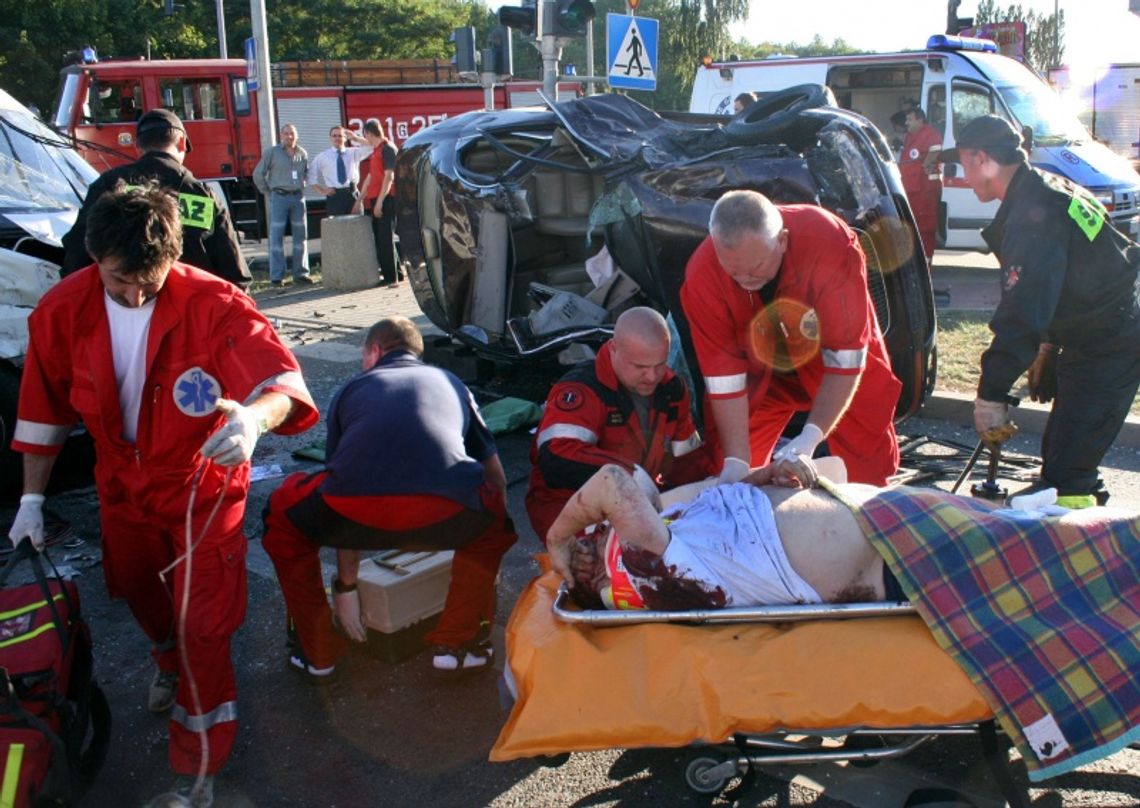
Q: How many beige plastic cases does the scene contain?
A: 1